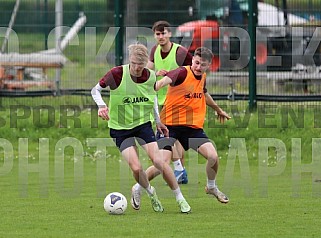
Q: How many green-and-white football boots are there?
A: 2